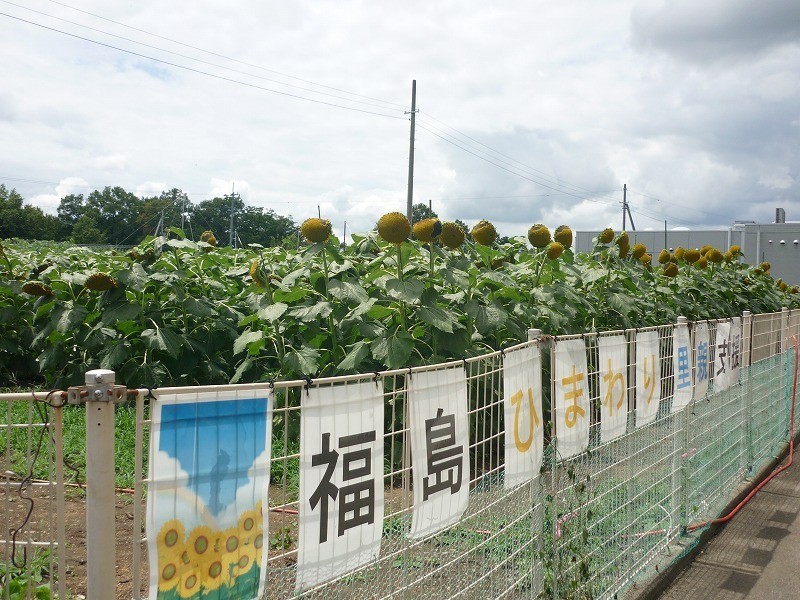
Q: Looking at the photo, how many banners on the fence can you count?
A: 11